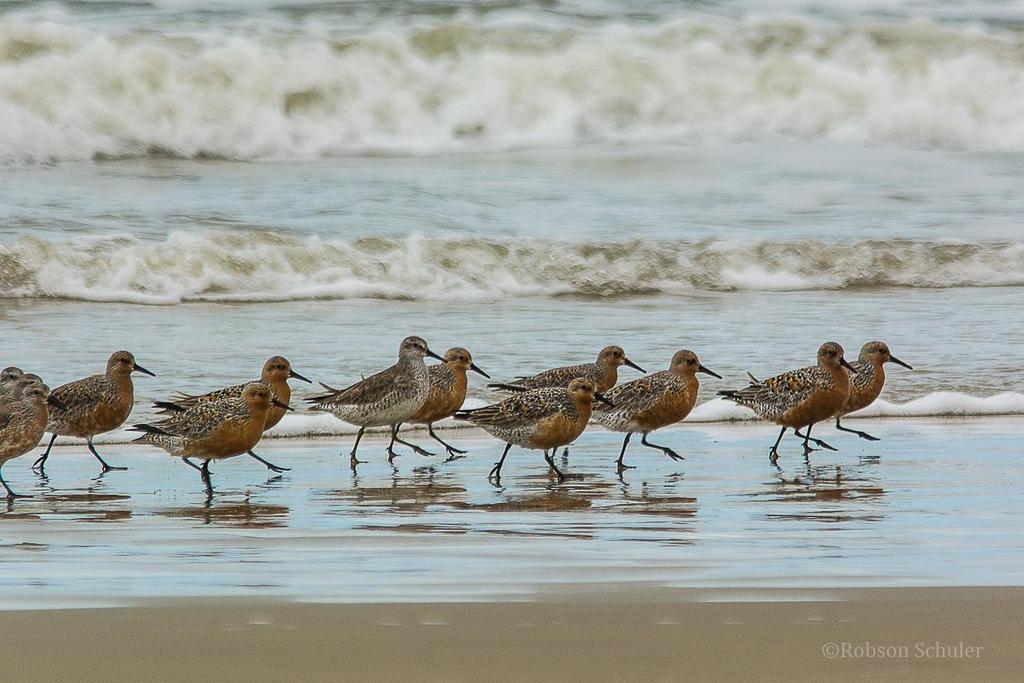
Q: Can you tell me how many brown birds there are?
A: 12